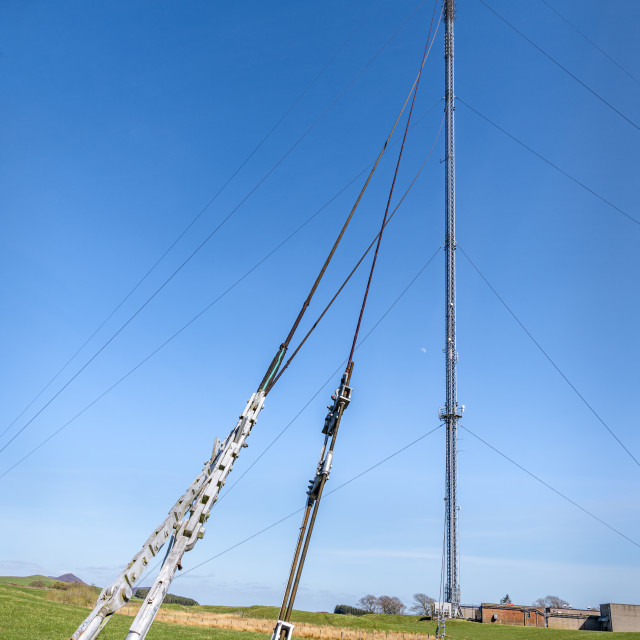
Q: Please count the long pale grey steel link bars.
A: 2